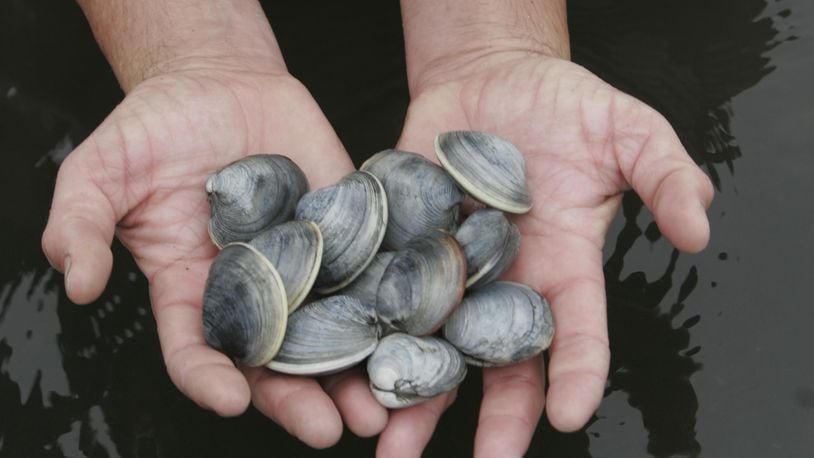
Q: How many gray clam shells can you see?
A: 12